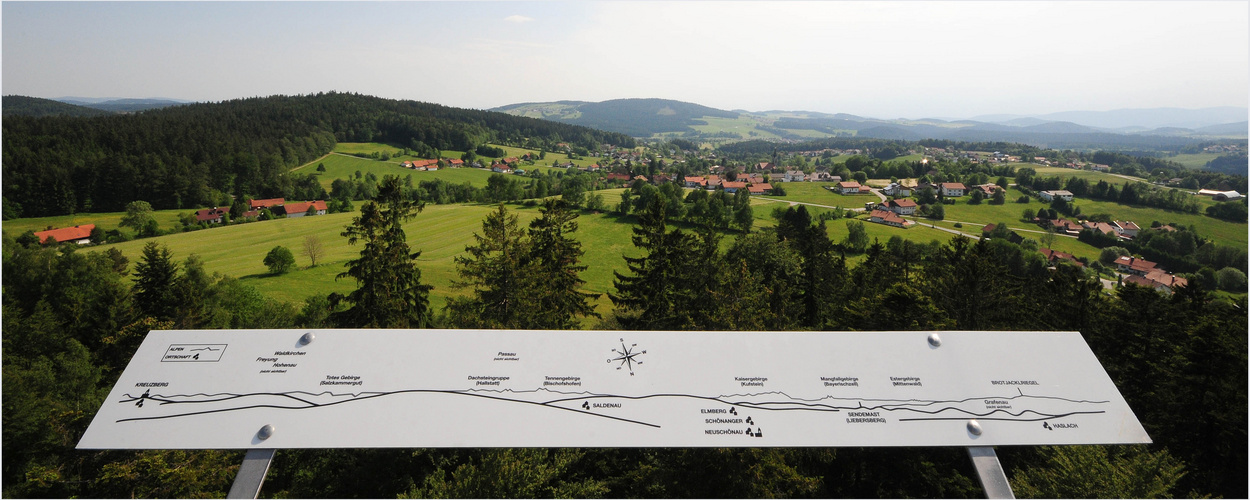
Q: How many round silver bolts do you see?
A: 4